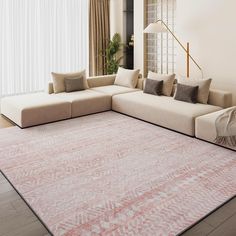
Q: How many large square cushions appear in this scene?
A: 4